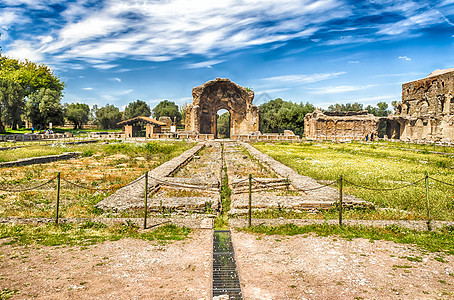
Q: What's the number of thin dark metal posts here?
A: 5